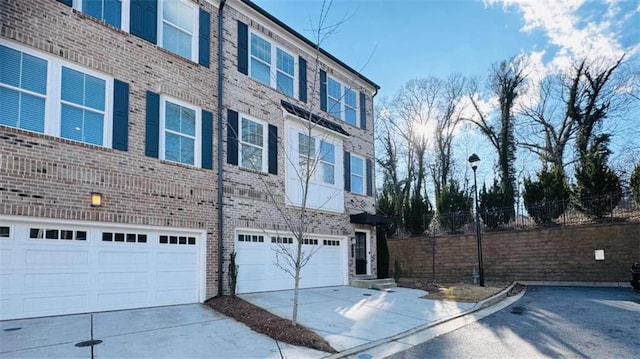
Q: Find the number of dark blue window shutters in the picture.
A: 15